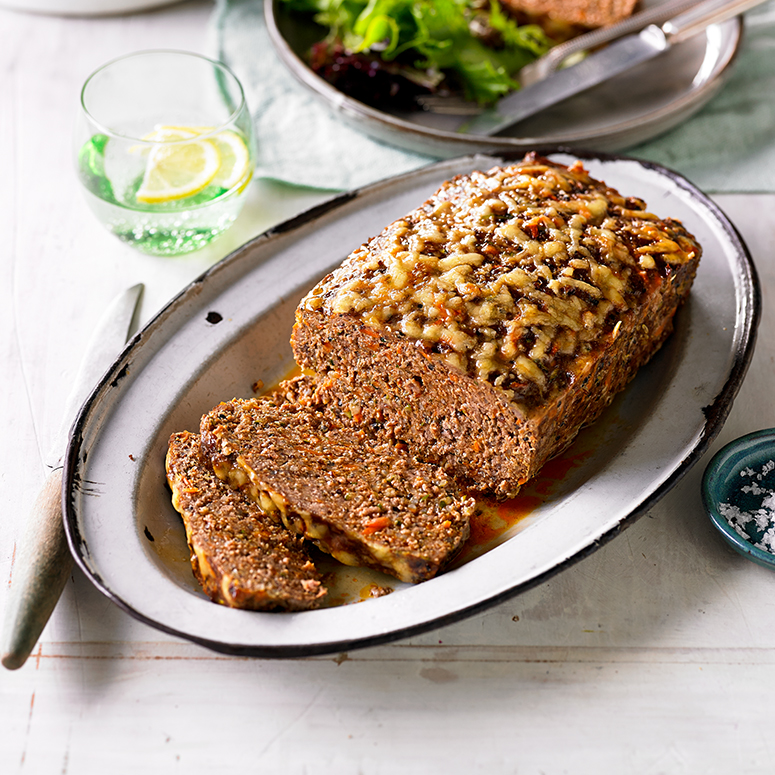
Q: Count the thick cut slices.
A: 2